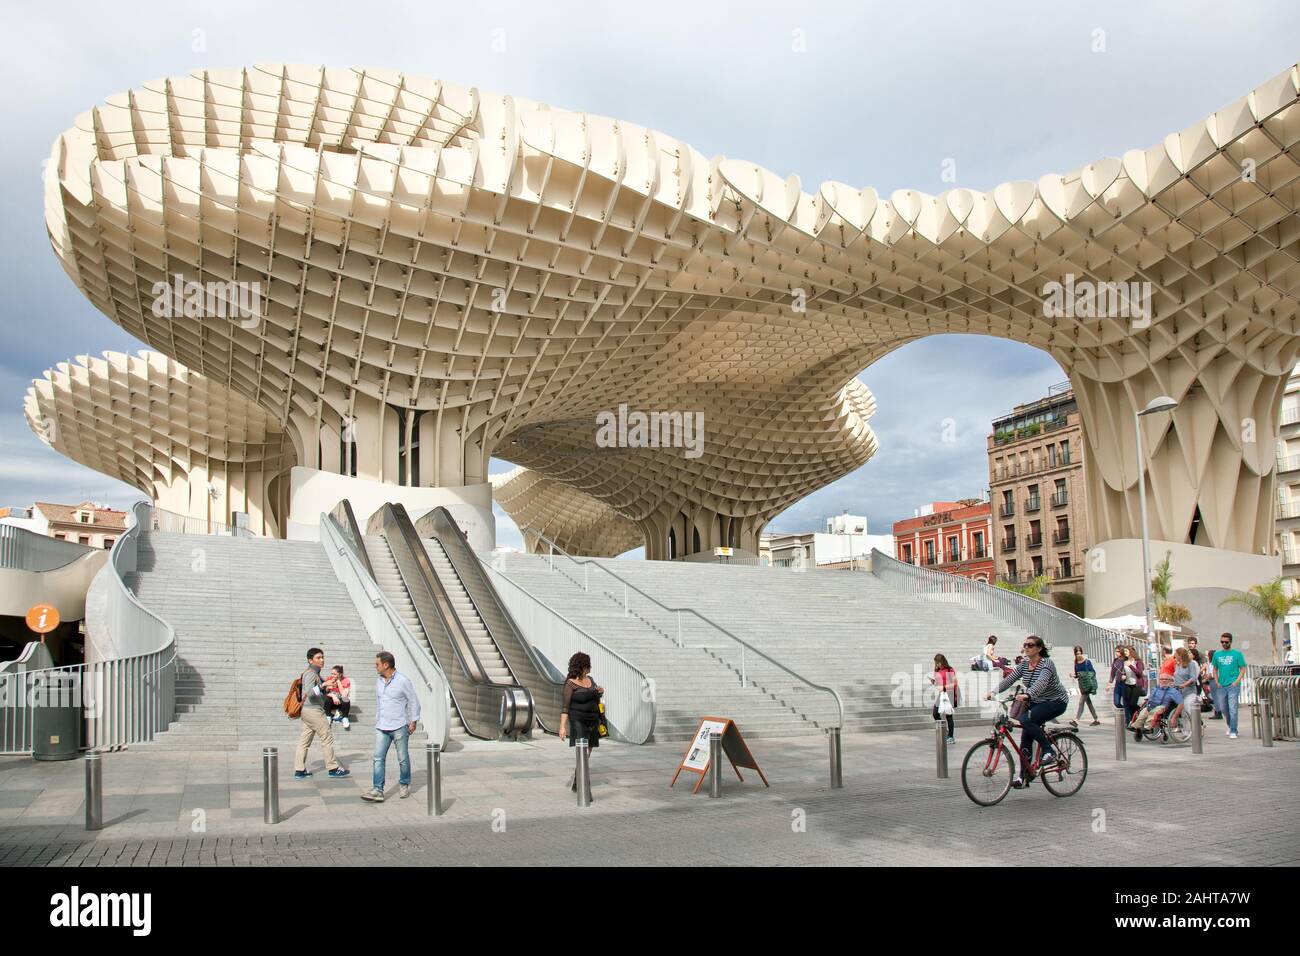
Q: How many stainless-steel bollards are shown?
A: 10